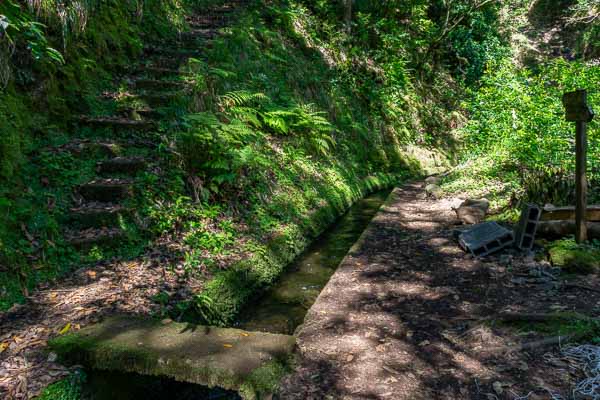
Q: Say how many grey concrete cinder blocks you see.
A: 2